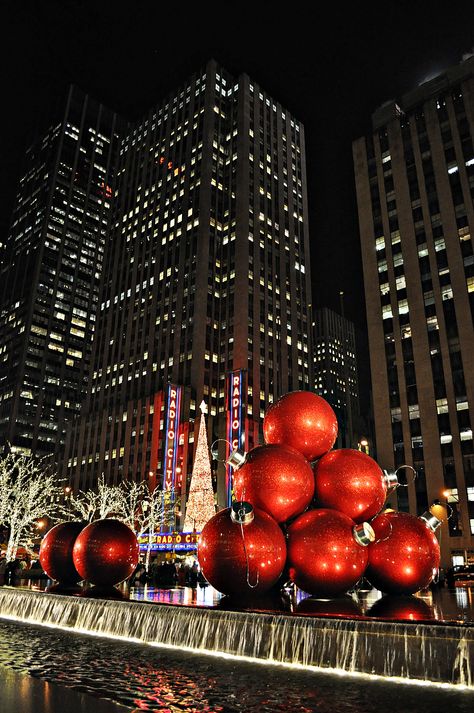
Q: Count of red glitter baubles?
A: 8